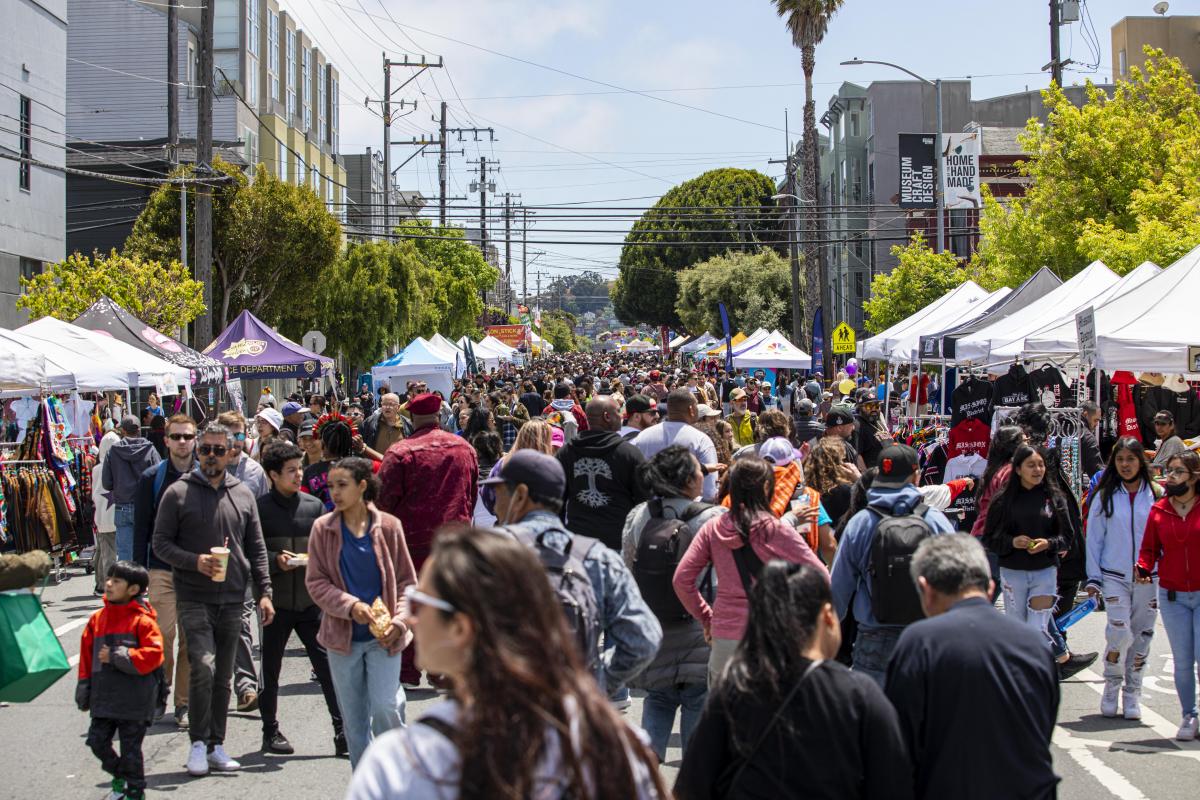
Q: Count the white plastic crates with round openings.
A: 0